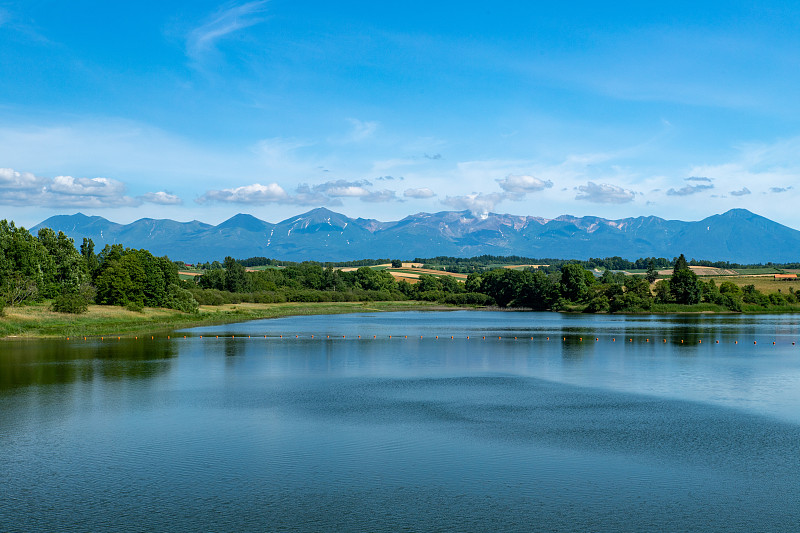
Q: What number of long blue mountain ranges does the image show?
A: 1